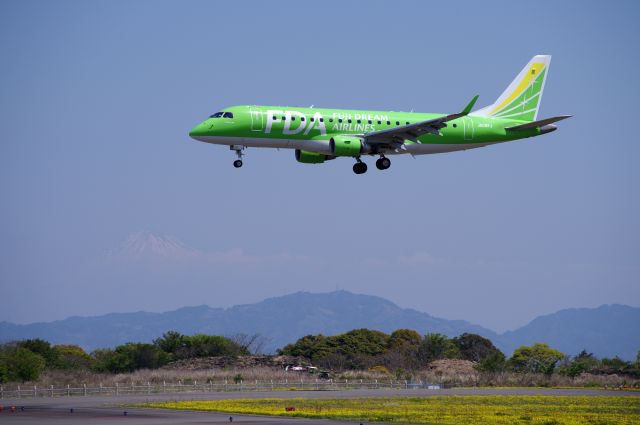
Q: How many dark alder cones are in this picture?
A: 0